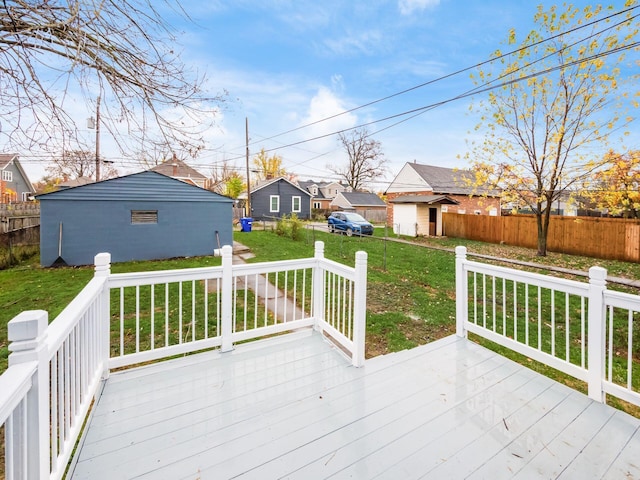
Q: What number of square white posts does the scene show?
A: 7